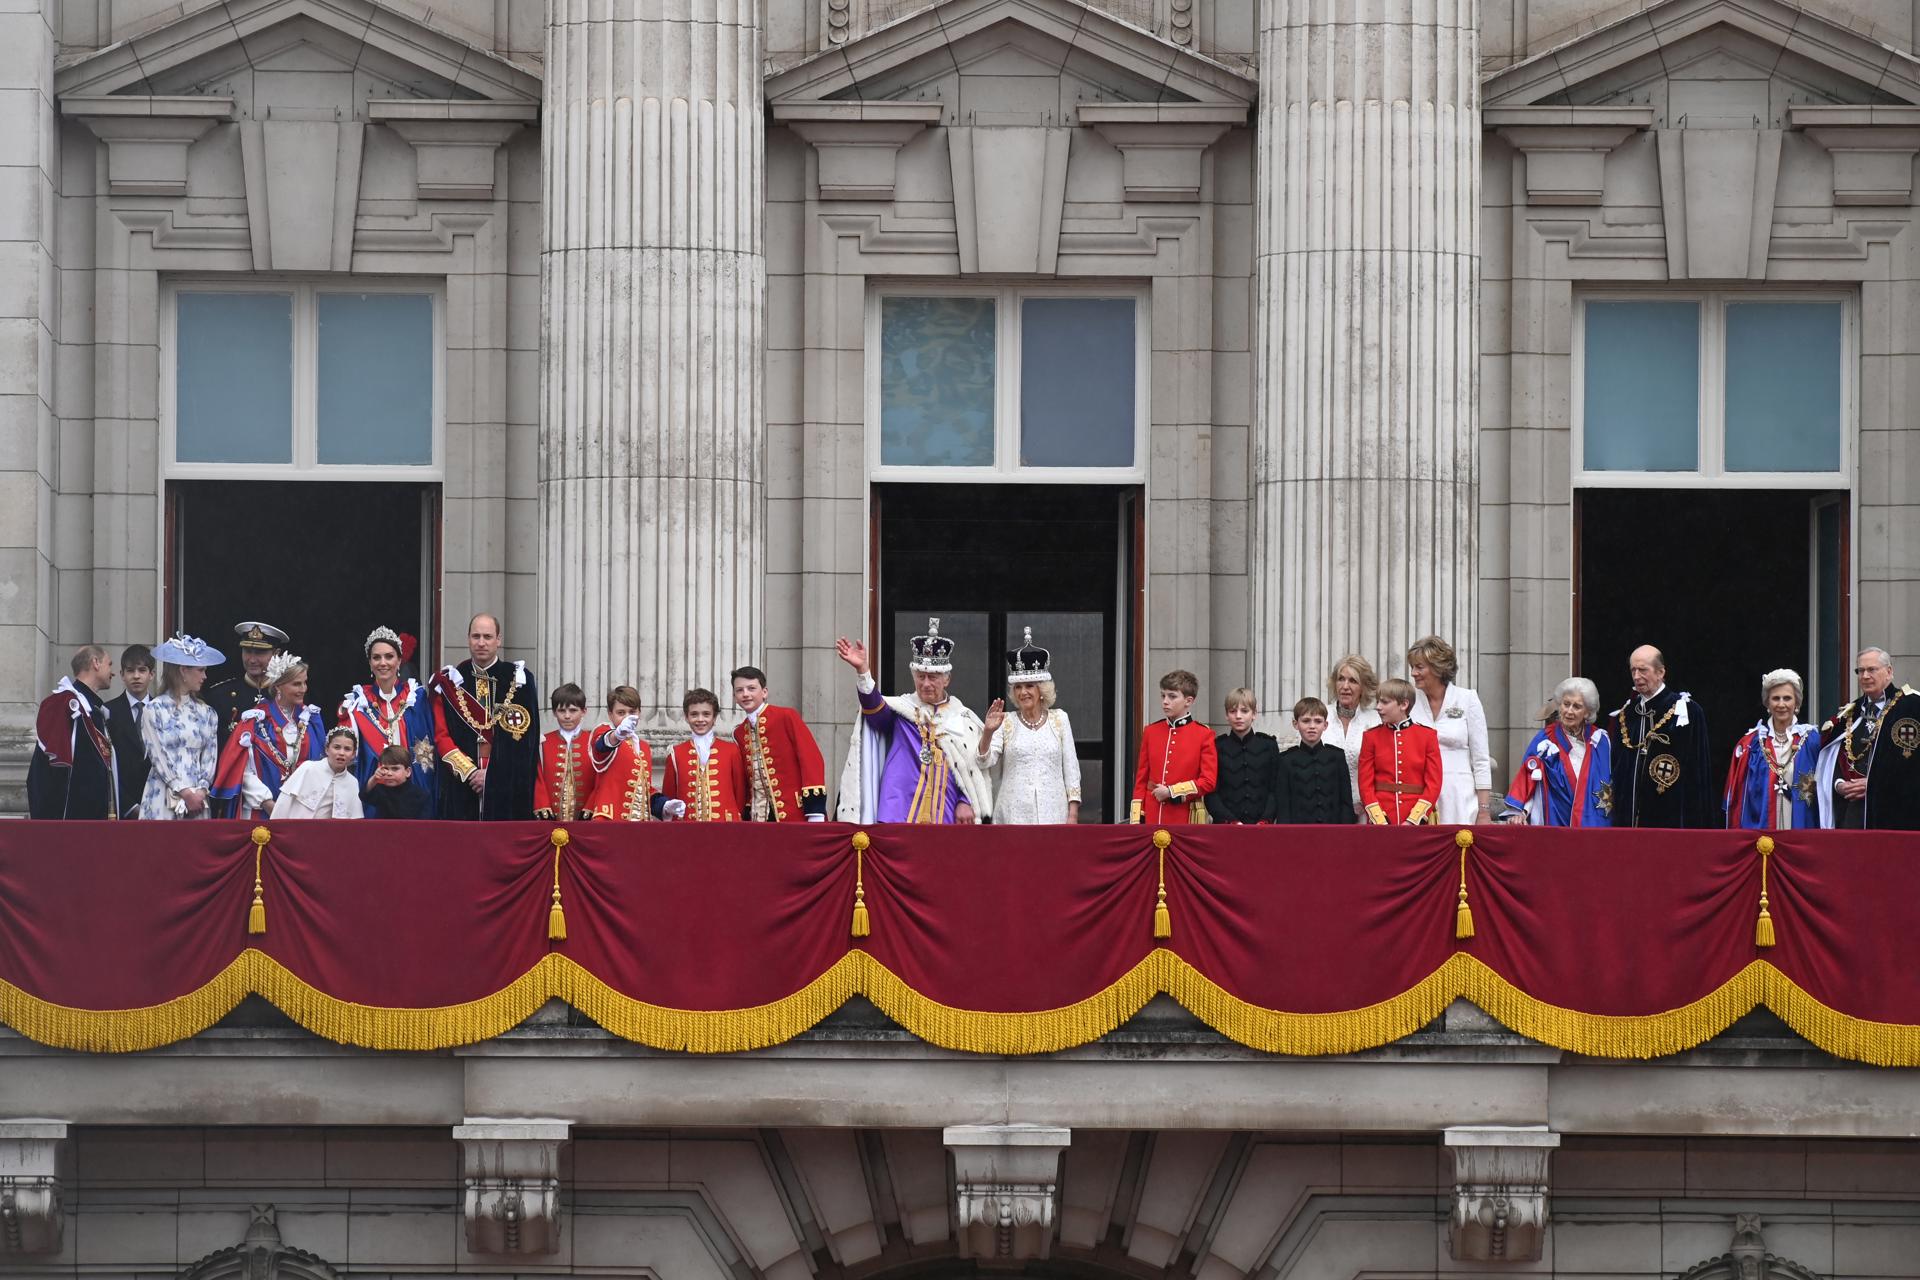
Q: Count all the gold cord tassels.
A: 6